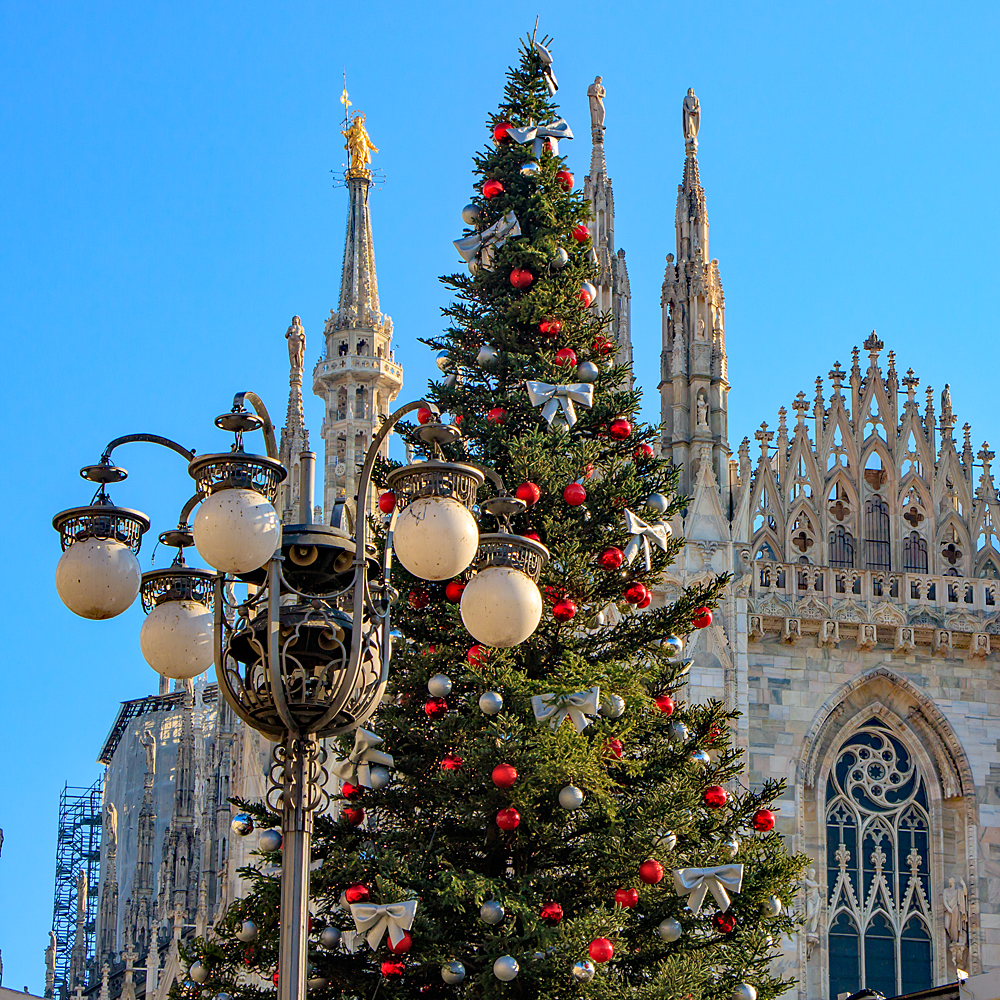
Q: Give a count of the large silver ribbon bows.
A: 9